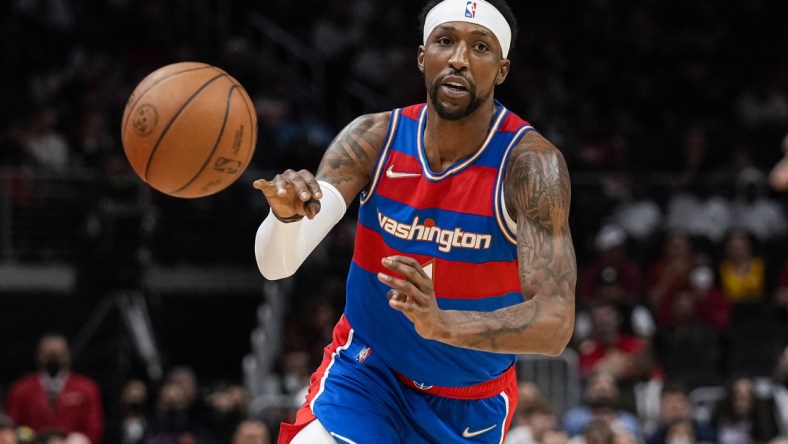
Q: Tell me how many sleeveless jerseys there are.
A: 1